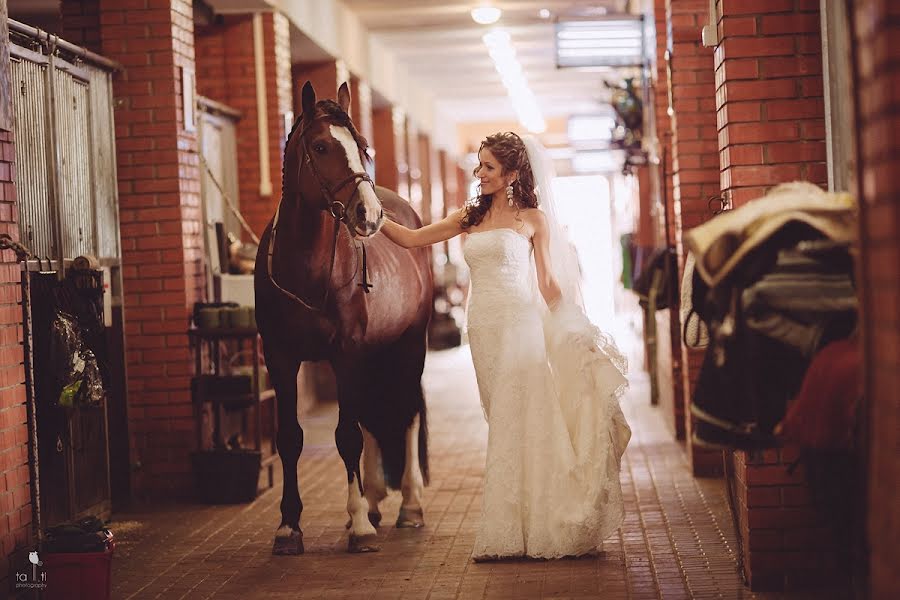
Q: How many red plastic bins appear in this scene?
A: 1